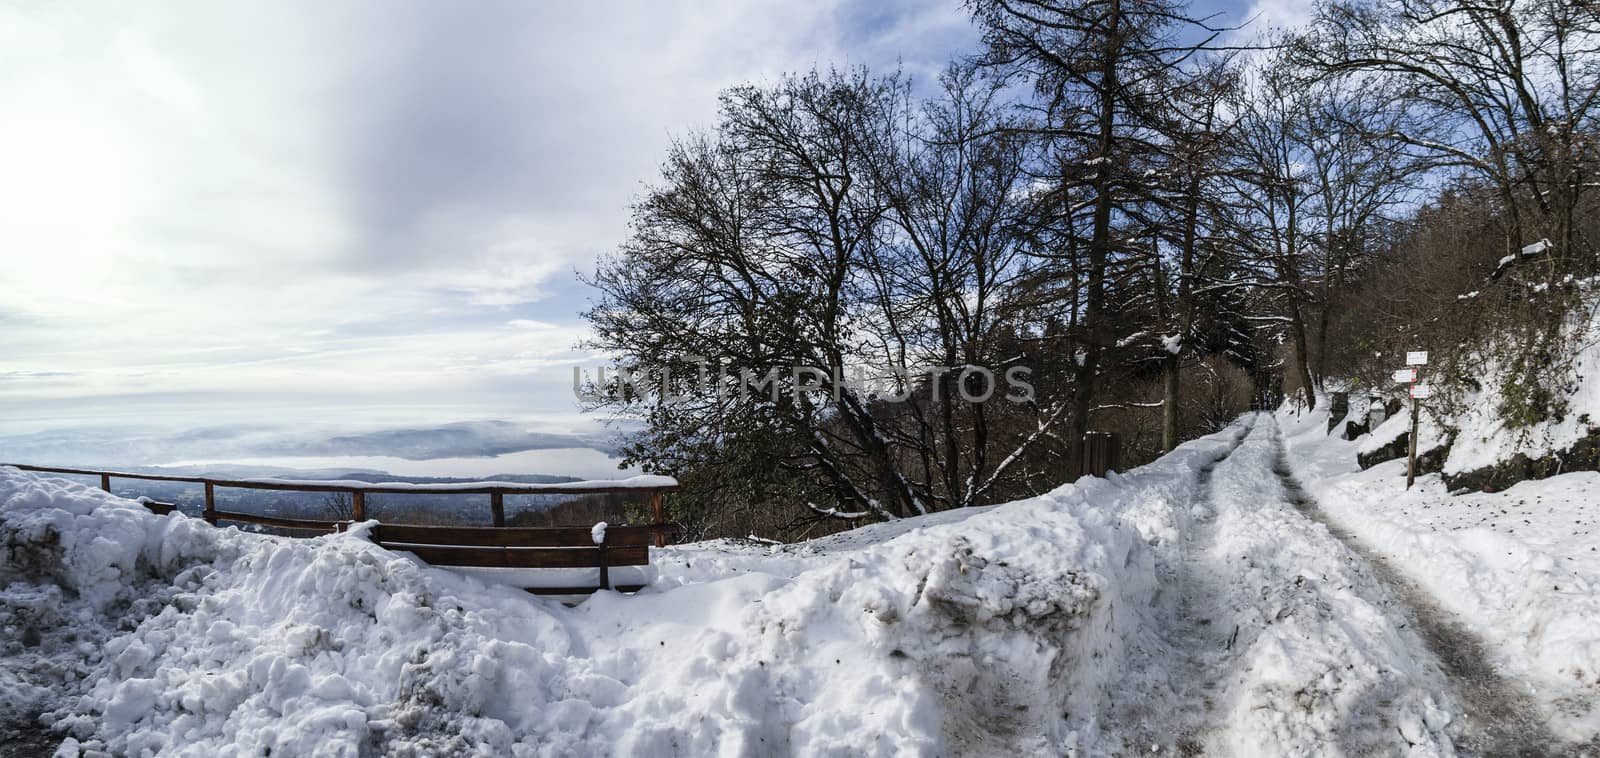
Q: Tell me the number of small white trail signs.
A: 3